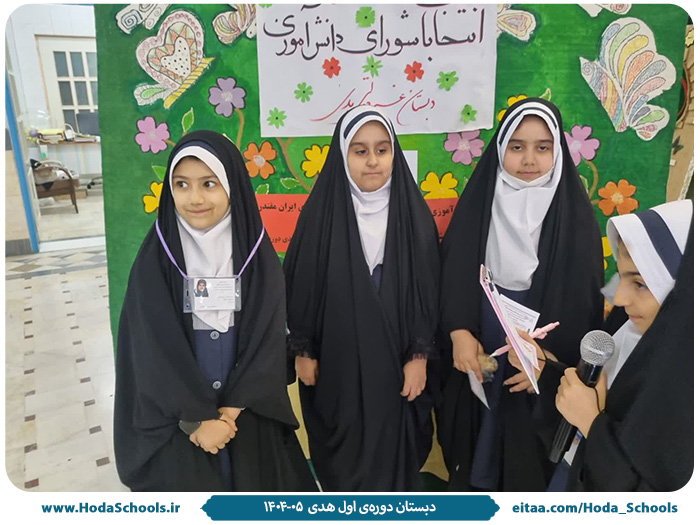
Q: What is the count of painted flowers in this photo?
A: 11